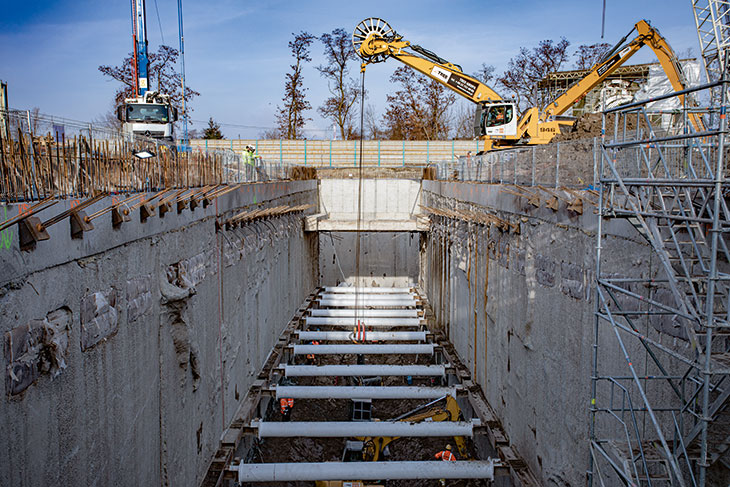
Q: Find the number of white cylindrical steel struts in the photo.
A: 11